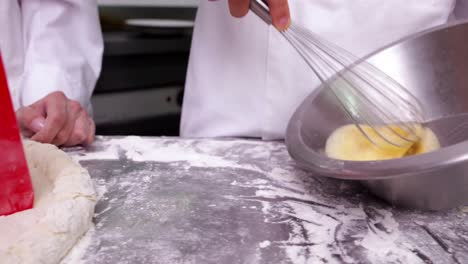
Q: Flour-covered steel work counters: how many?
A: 1